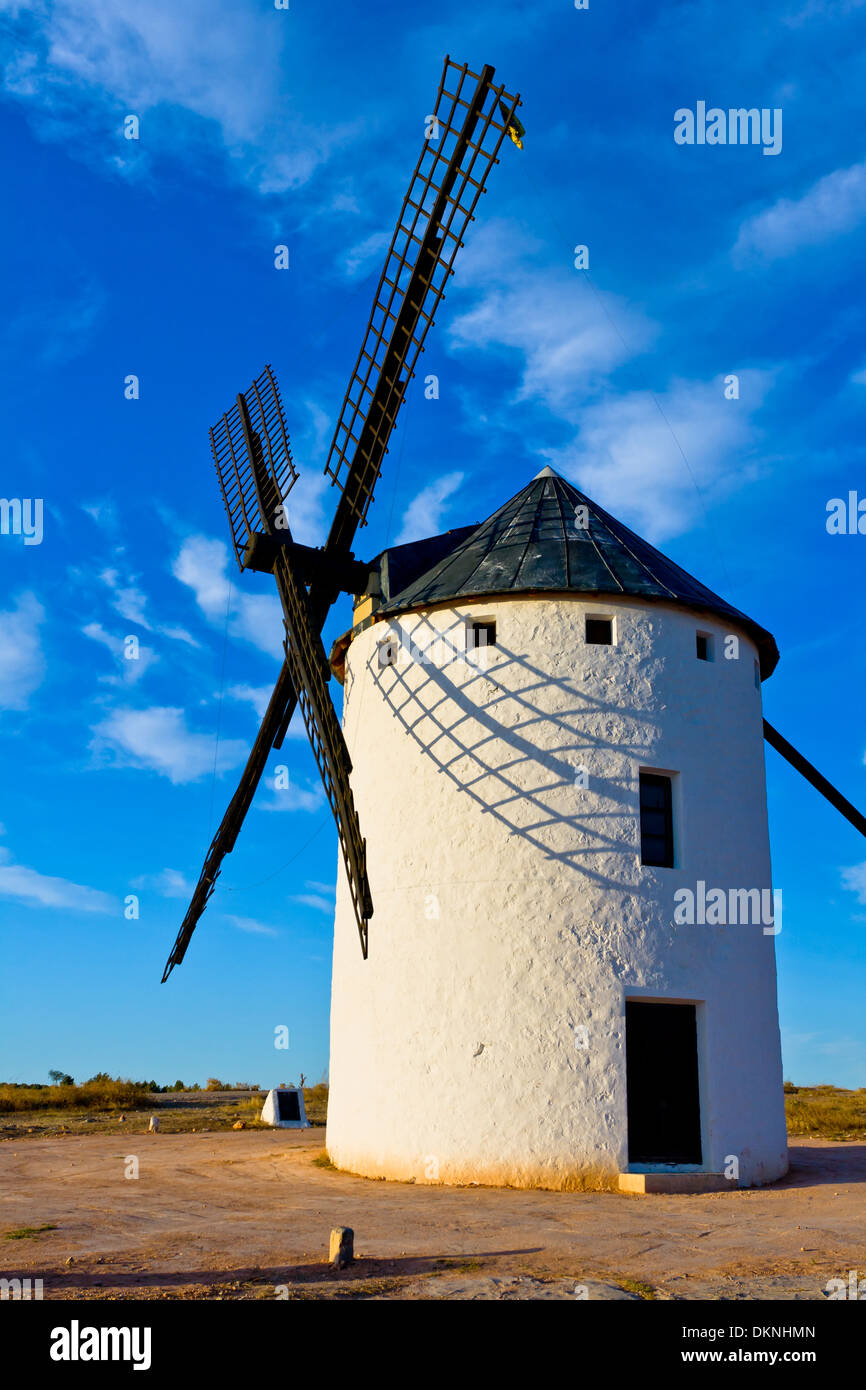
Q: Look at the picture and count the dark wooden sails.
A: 4